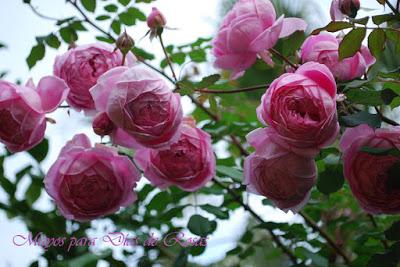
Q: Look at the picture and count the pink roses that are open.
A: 10